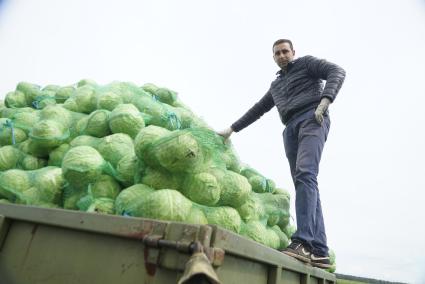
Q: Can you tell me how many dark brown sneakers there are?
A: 2